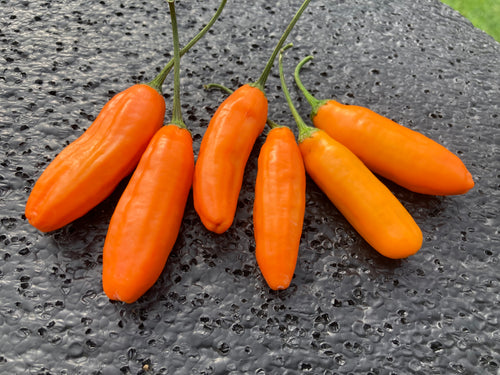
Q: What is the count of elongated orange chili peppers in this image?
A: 6